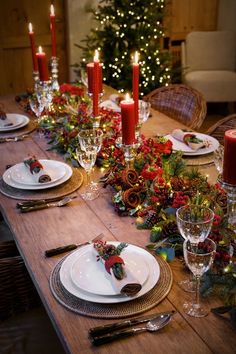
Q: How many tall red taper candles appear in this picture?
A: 4